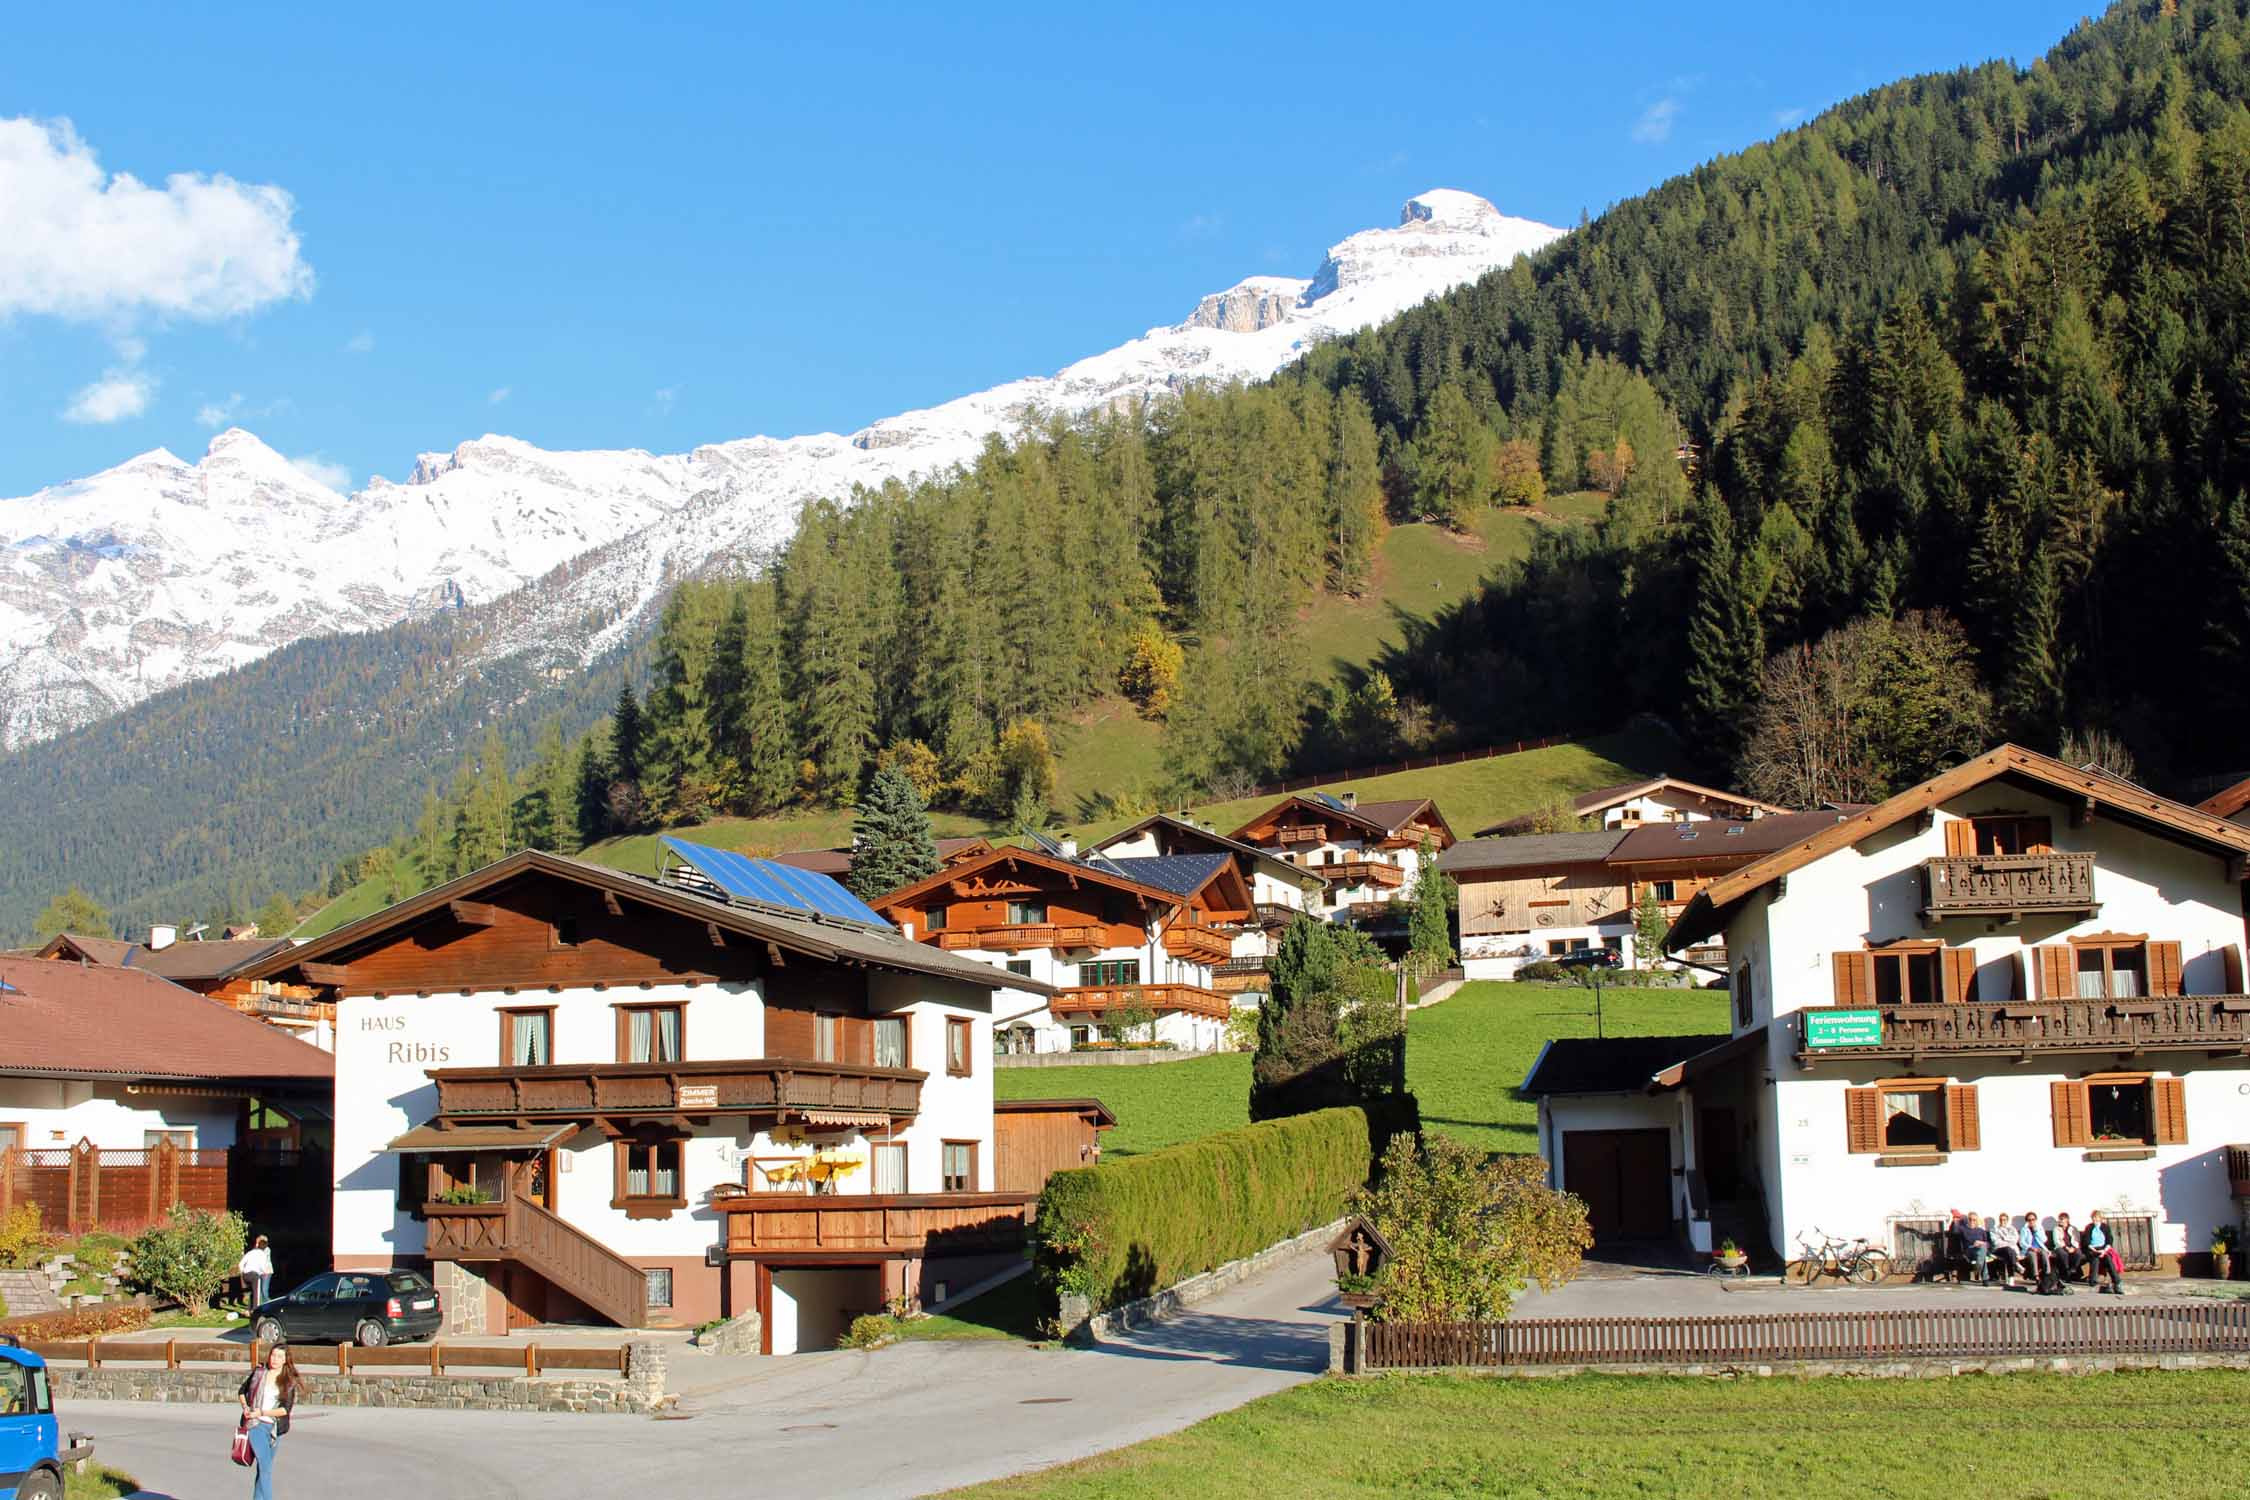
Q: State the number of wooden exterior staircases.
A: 1